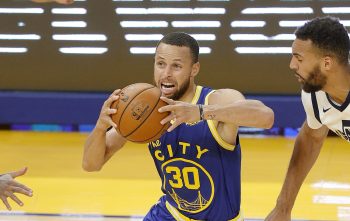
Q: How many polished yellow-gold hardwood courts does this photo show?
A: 1